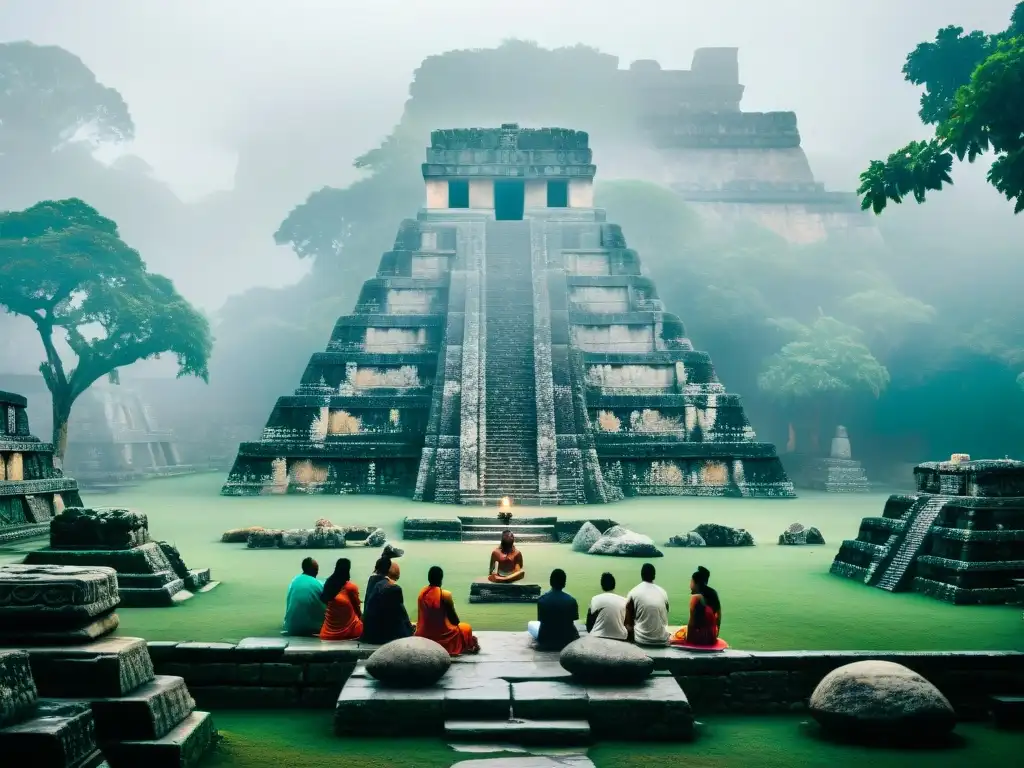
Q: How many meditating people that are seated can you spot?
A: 10